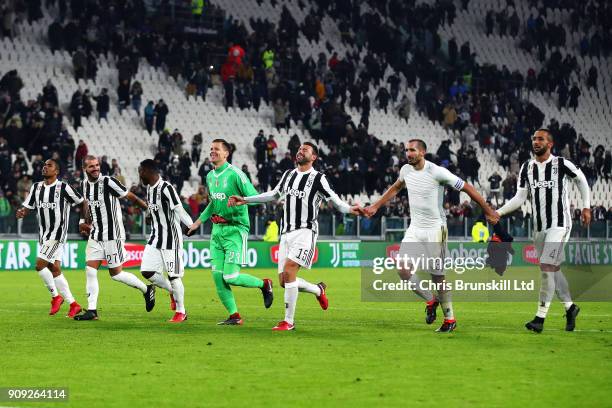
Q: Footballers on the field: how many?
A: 7